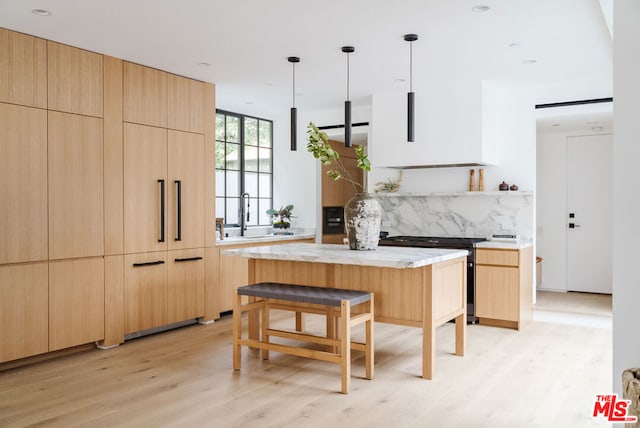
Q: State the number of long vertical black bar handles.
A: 2